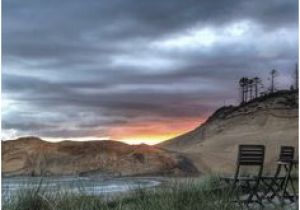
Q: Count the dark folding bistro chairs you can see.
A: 2